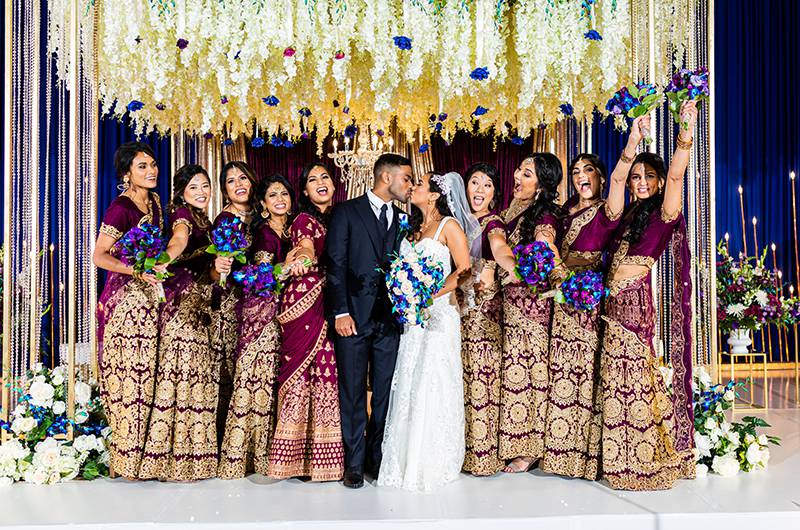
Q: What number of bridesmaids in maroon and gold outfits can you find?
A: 9